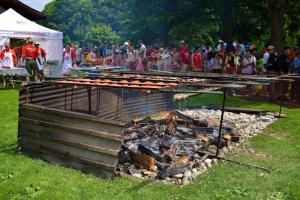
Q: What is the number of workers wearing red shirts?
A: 4